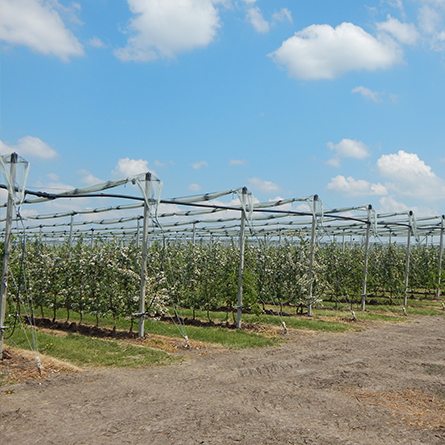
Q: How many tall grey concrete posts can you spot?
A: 7